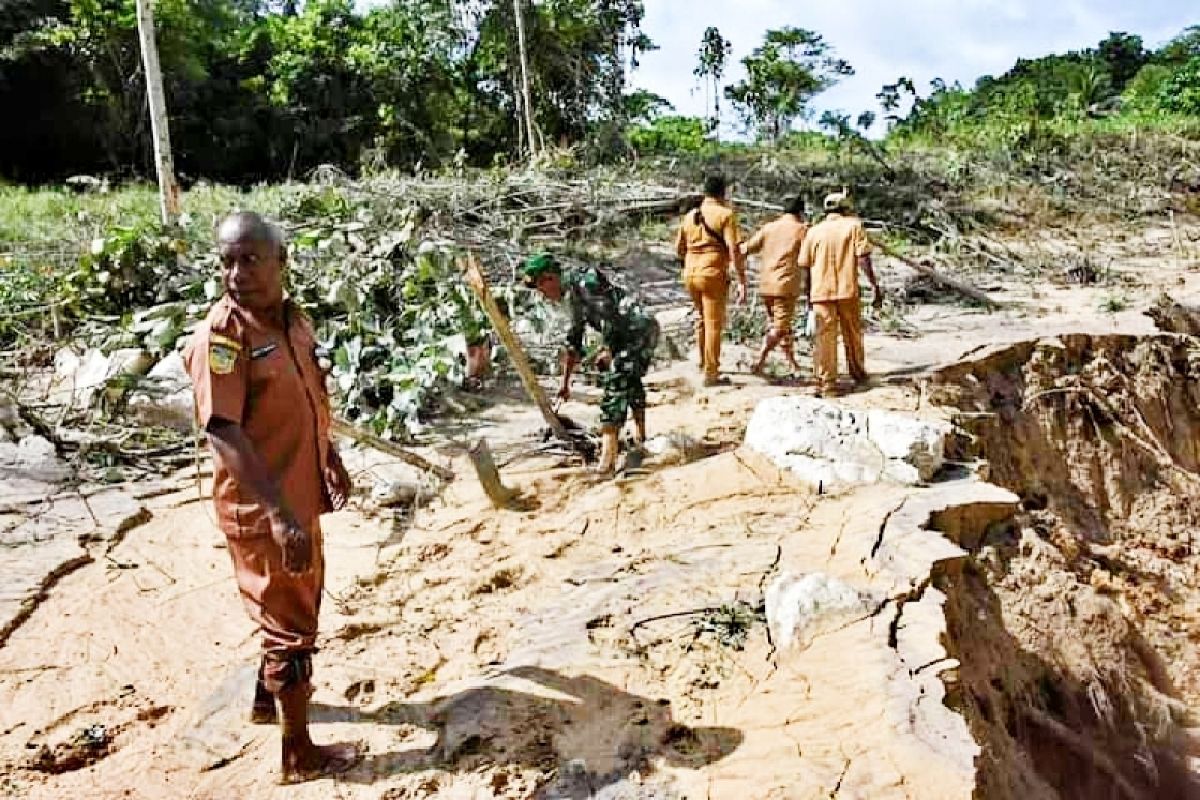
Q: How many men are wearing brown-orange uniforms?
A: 4